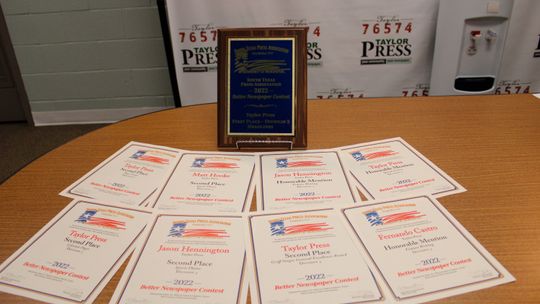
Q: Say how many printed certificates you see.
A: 8